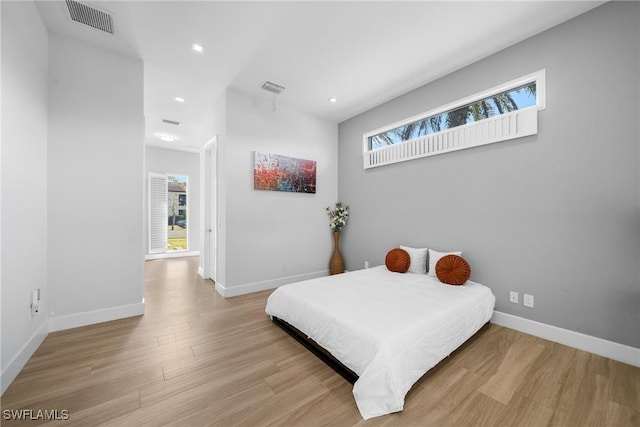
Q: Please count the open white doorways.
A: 1